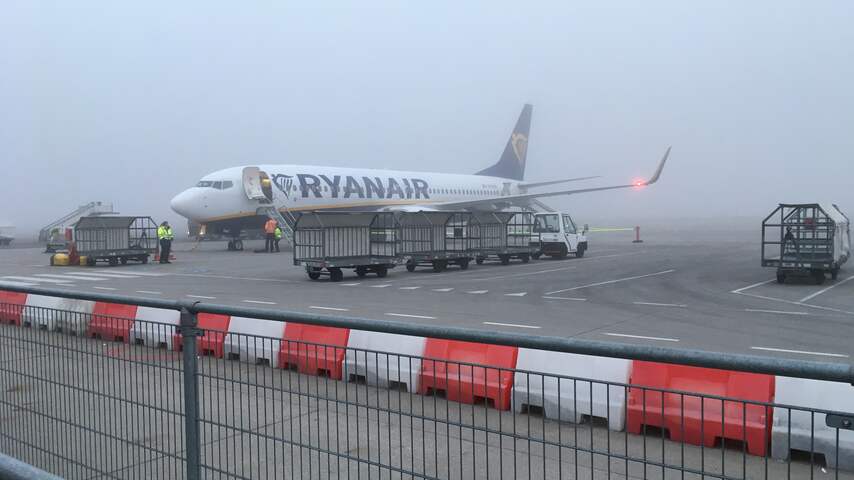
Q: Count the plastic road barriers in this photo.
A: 13